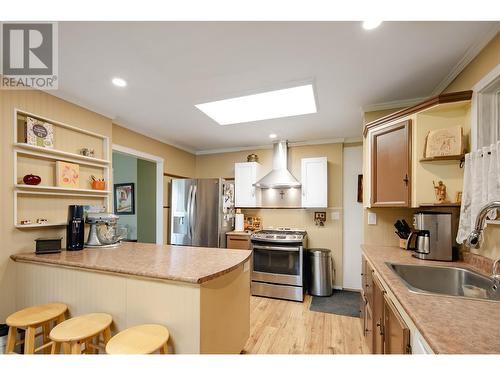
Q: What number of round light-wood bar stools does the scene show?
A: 3